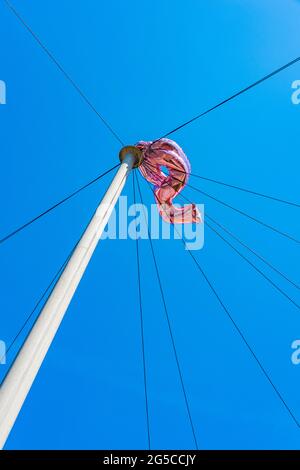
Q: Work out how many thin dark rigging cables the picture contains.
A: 11